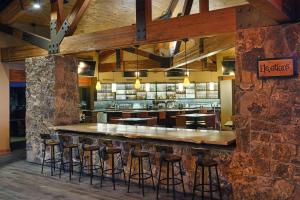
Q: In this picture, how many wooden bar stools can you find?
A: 7